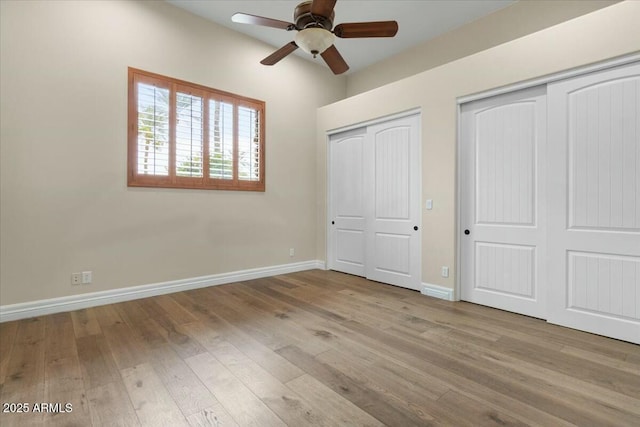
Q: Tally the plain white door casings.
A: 2